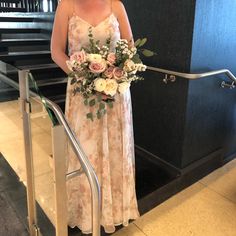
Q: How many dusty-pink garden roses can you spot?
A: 5